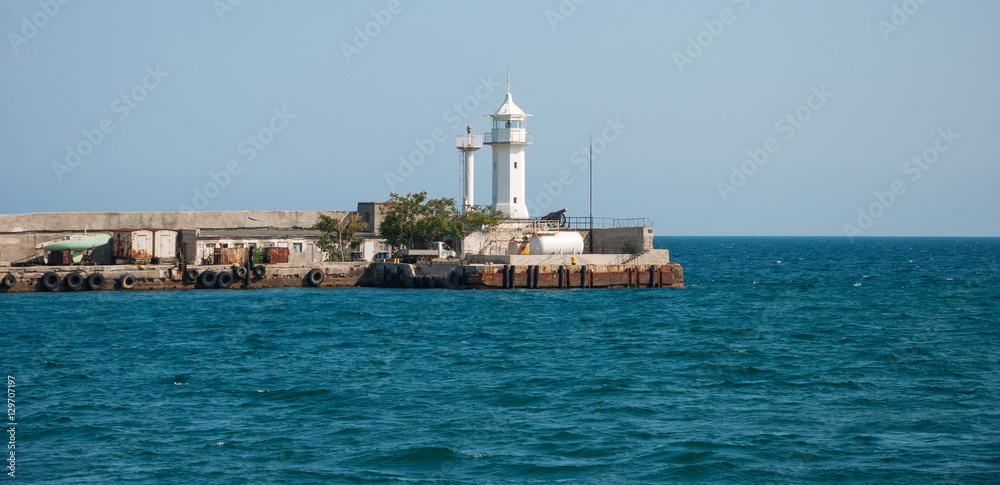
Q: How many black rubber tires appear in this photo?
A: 11